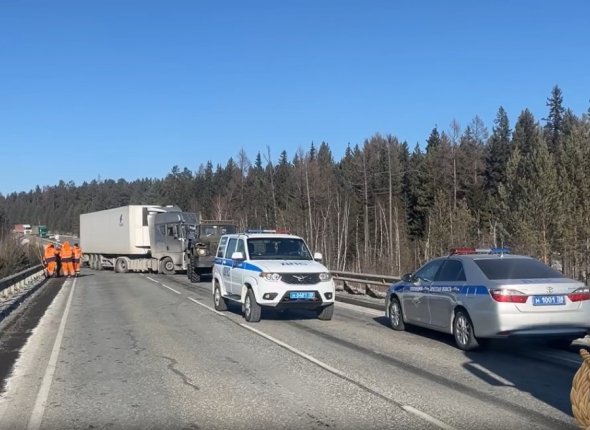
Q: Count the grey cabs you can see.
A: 1